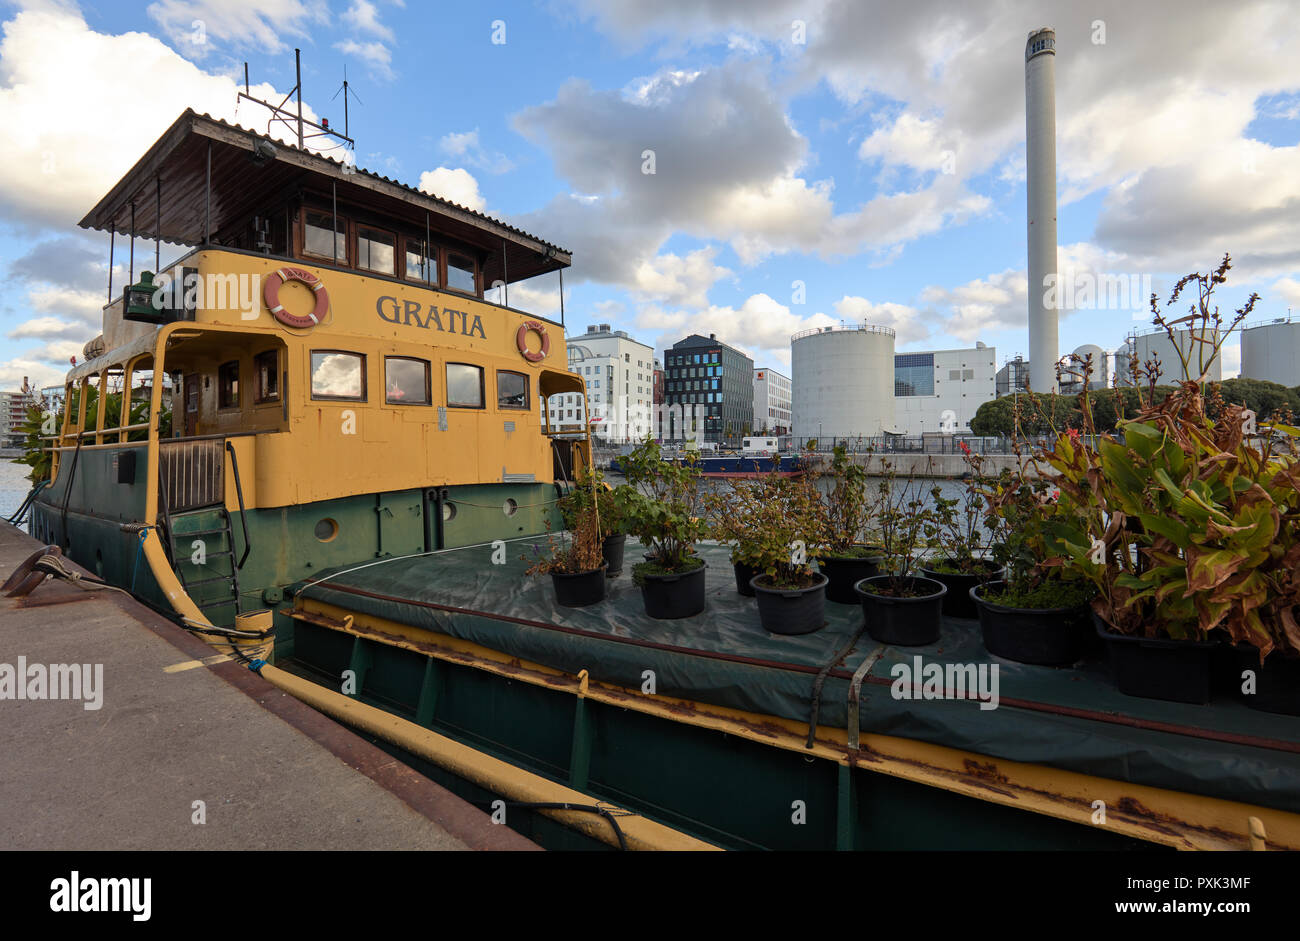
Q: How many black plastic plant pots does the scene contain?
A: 12